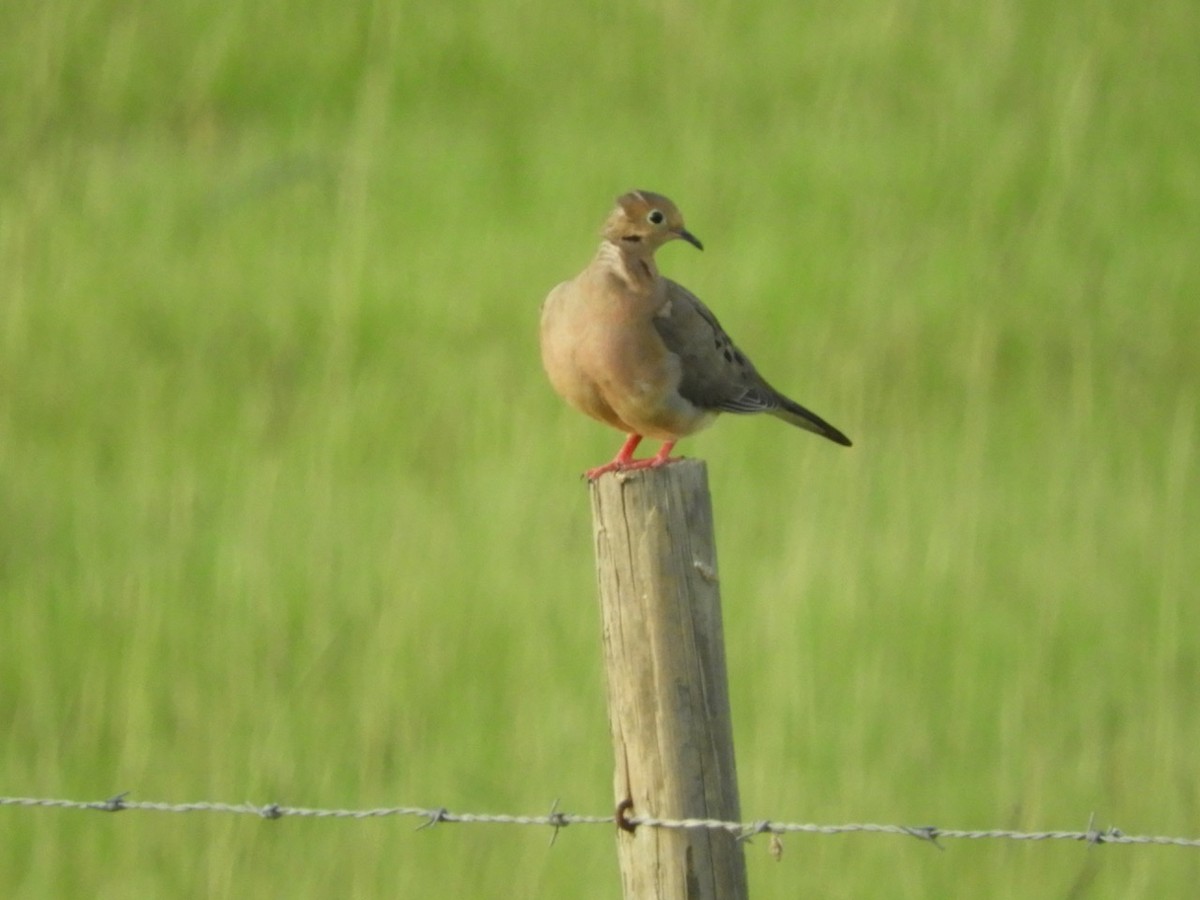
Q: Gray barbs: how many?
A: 7